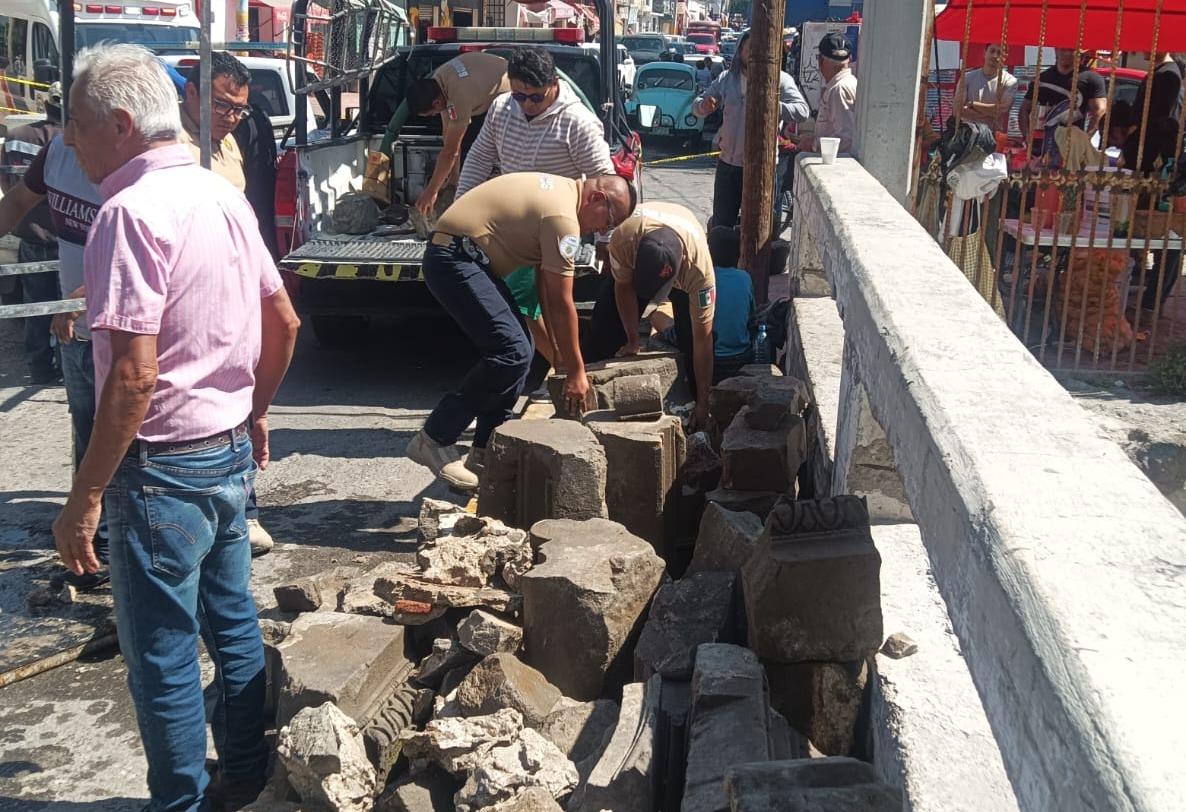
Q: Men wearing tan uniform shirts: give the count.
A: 4